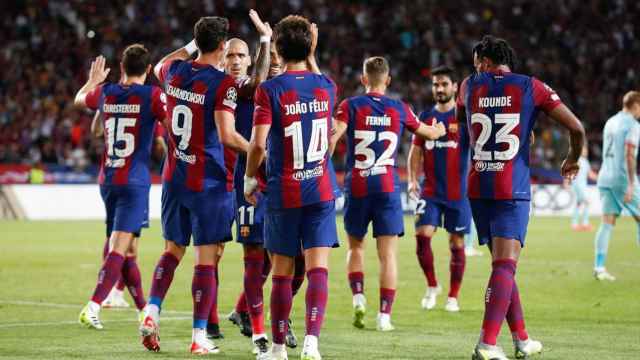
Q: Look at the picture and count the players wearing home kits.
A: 8